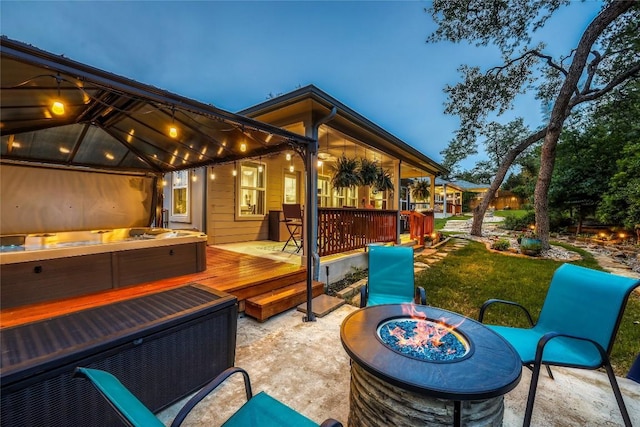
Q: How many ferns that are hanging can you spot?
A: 4